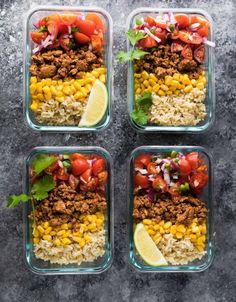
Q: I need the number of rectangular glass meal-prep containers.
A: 4